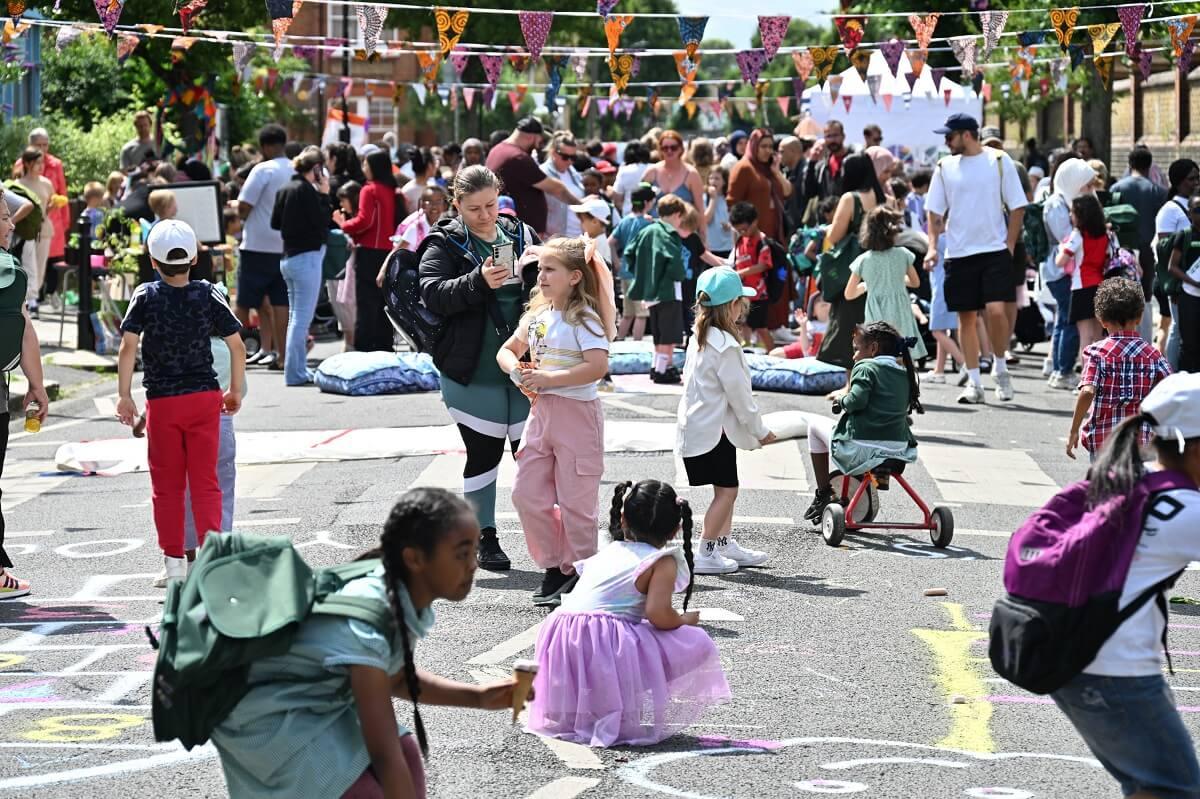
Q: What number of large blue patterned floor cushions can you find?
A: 3